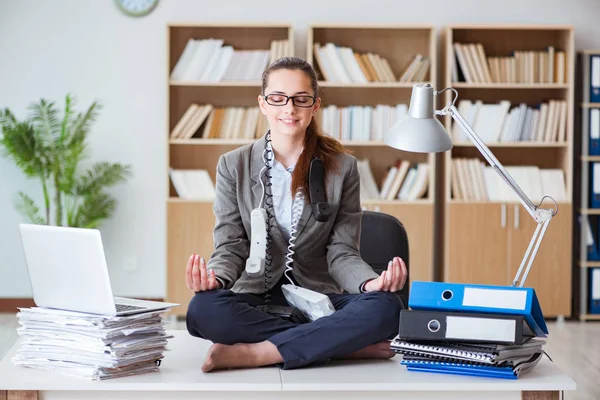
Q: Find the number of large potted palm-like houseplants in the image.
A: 1